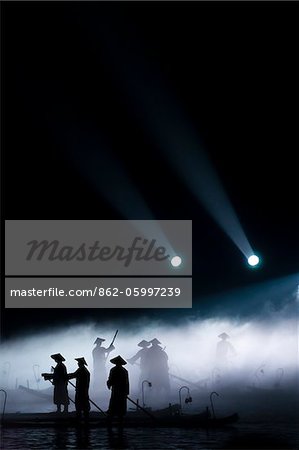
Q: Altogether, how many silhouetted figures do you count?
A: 7